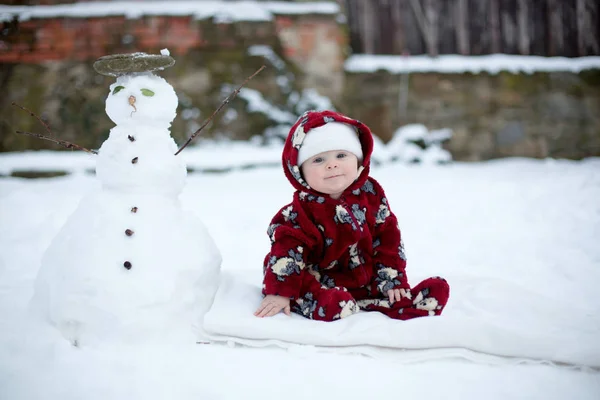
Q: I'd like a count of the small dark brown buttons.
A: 5